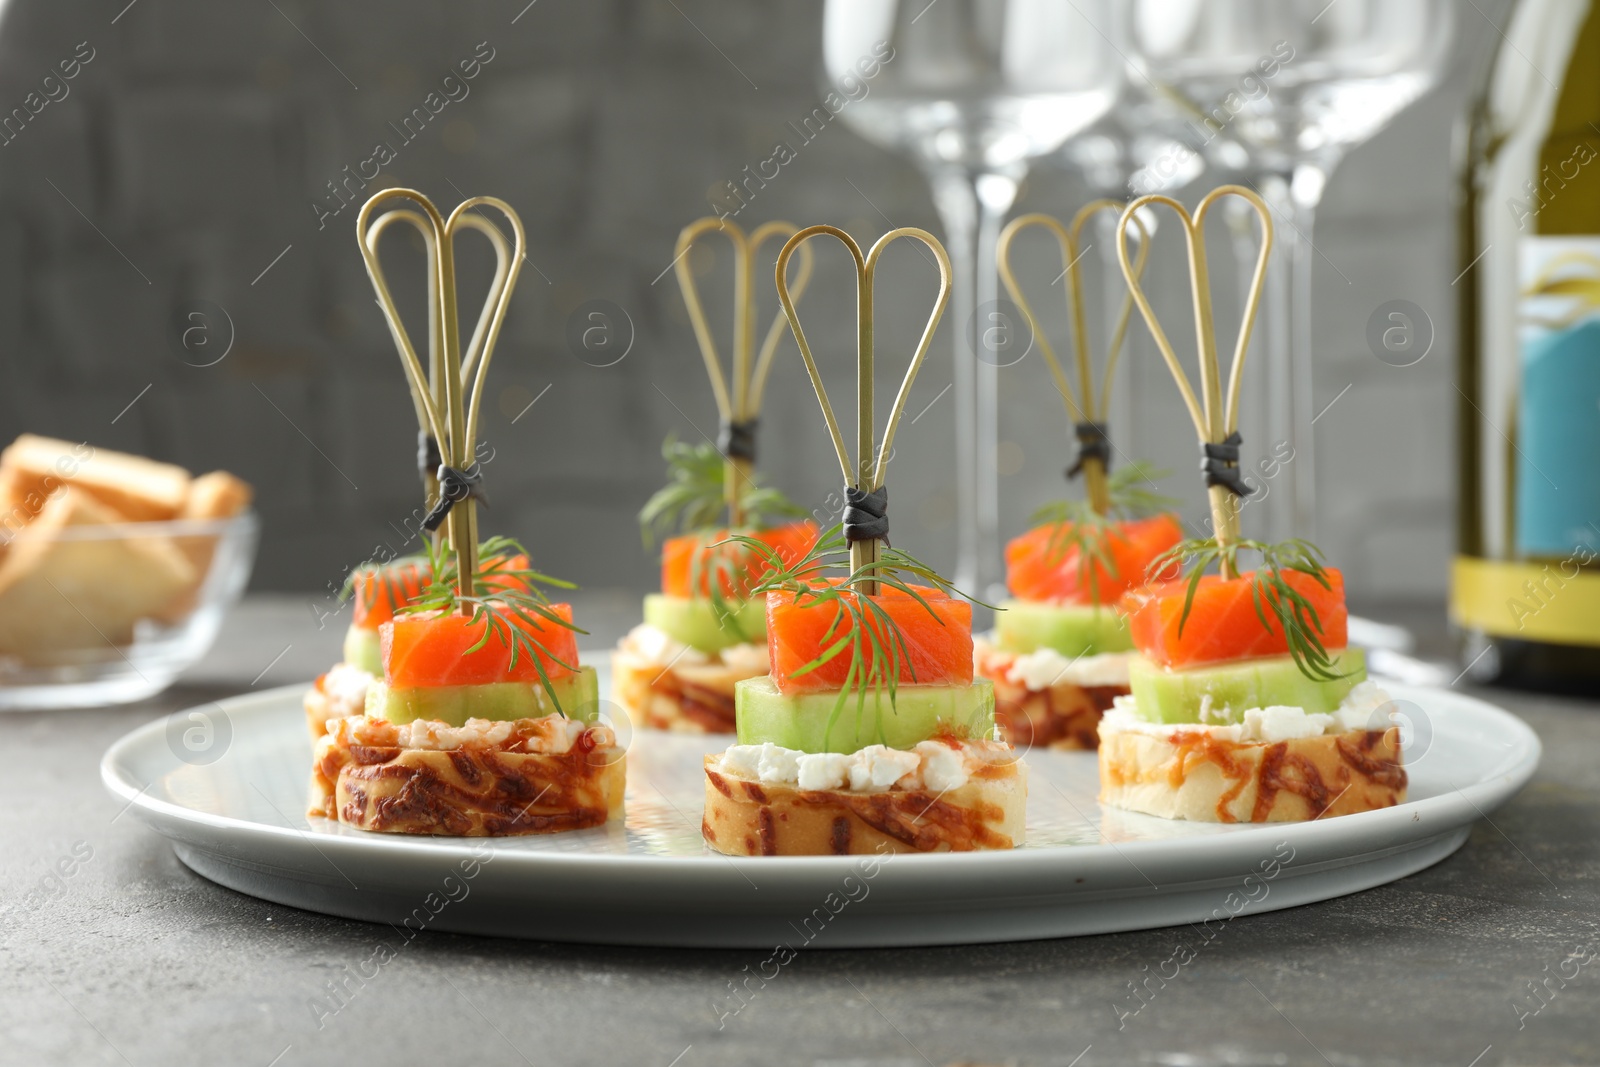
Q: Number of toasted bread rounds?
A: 6